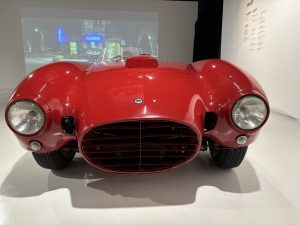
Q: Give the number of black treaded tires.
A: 2